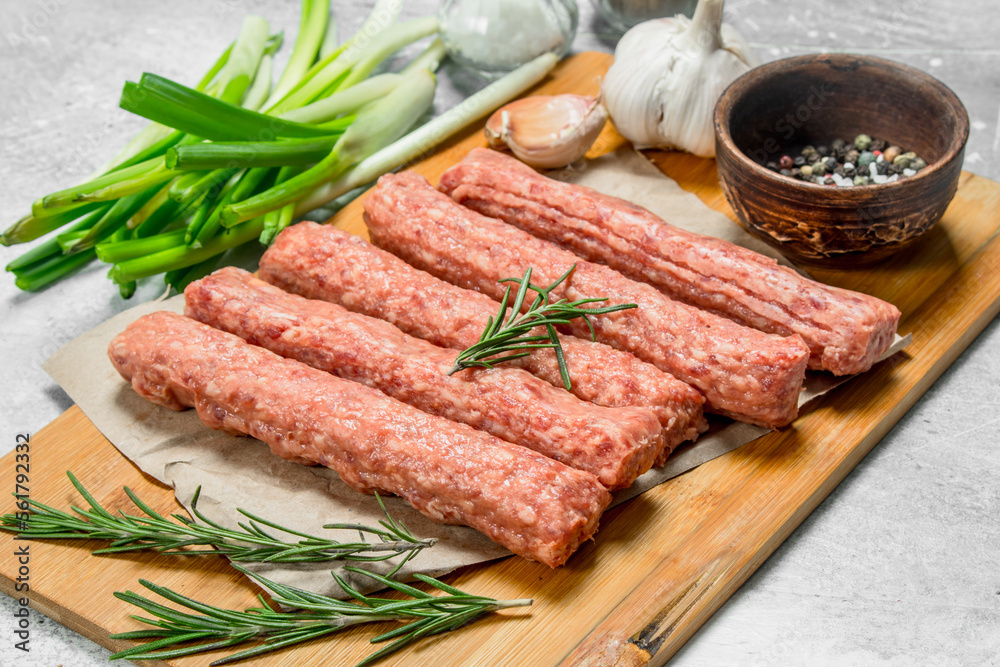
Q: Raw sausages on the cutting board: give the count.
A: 5